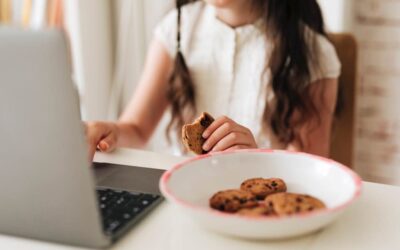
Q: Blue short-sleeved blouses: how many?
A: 0